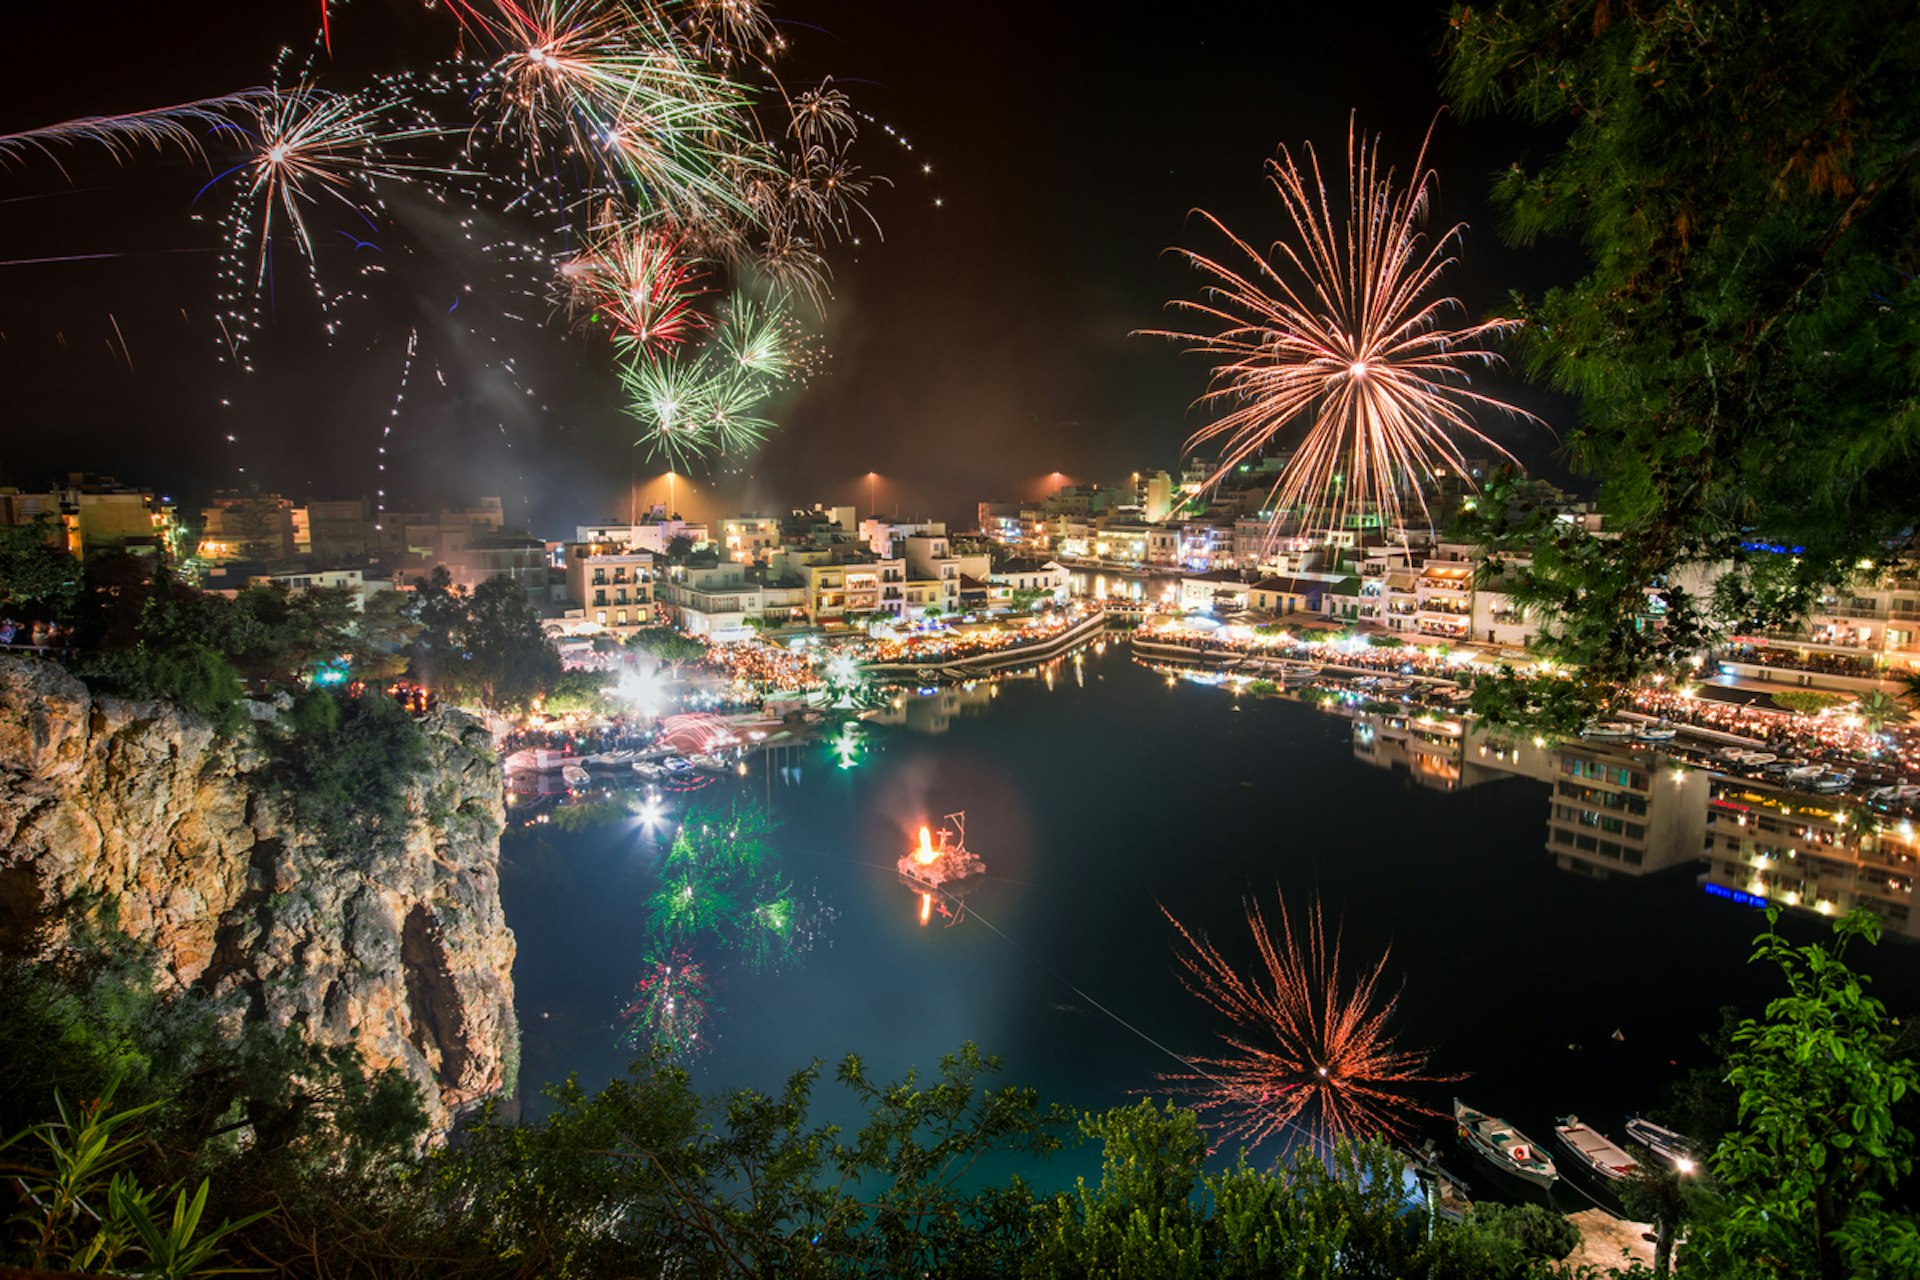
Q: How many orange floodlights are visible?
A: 3